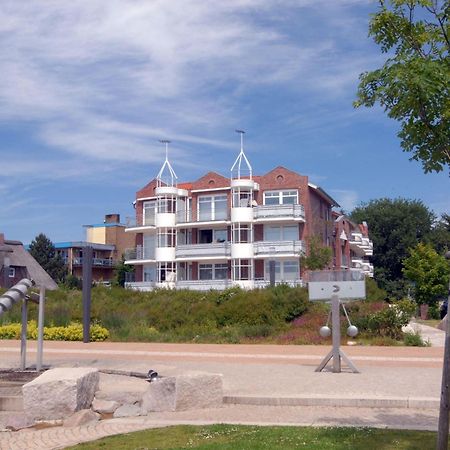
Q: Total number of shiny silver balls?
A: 2